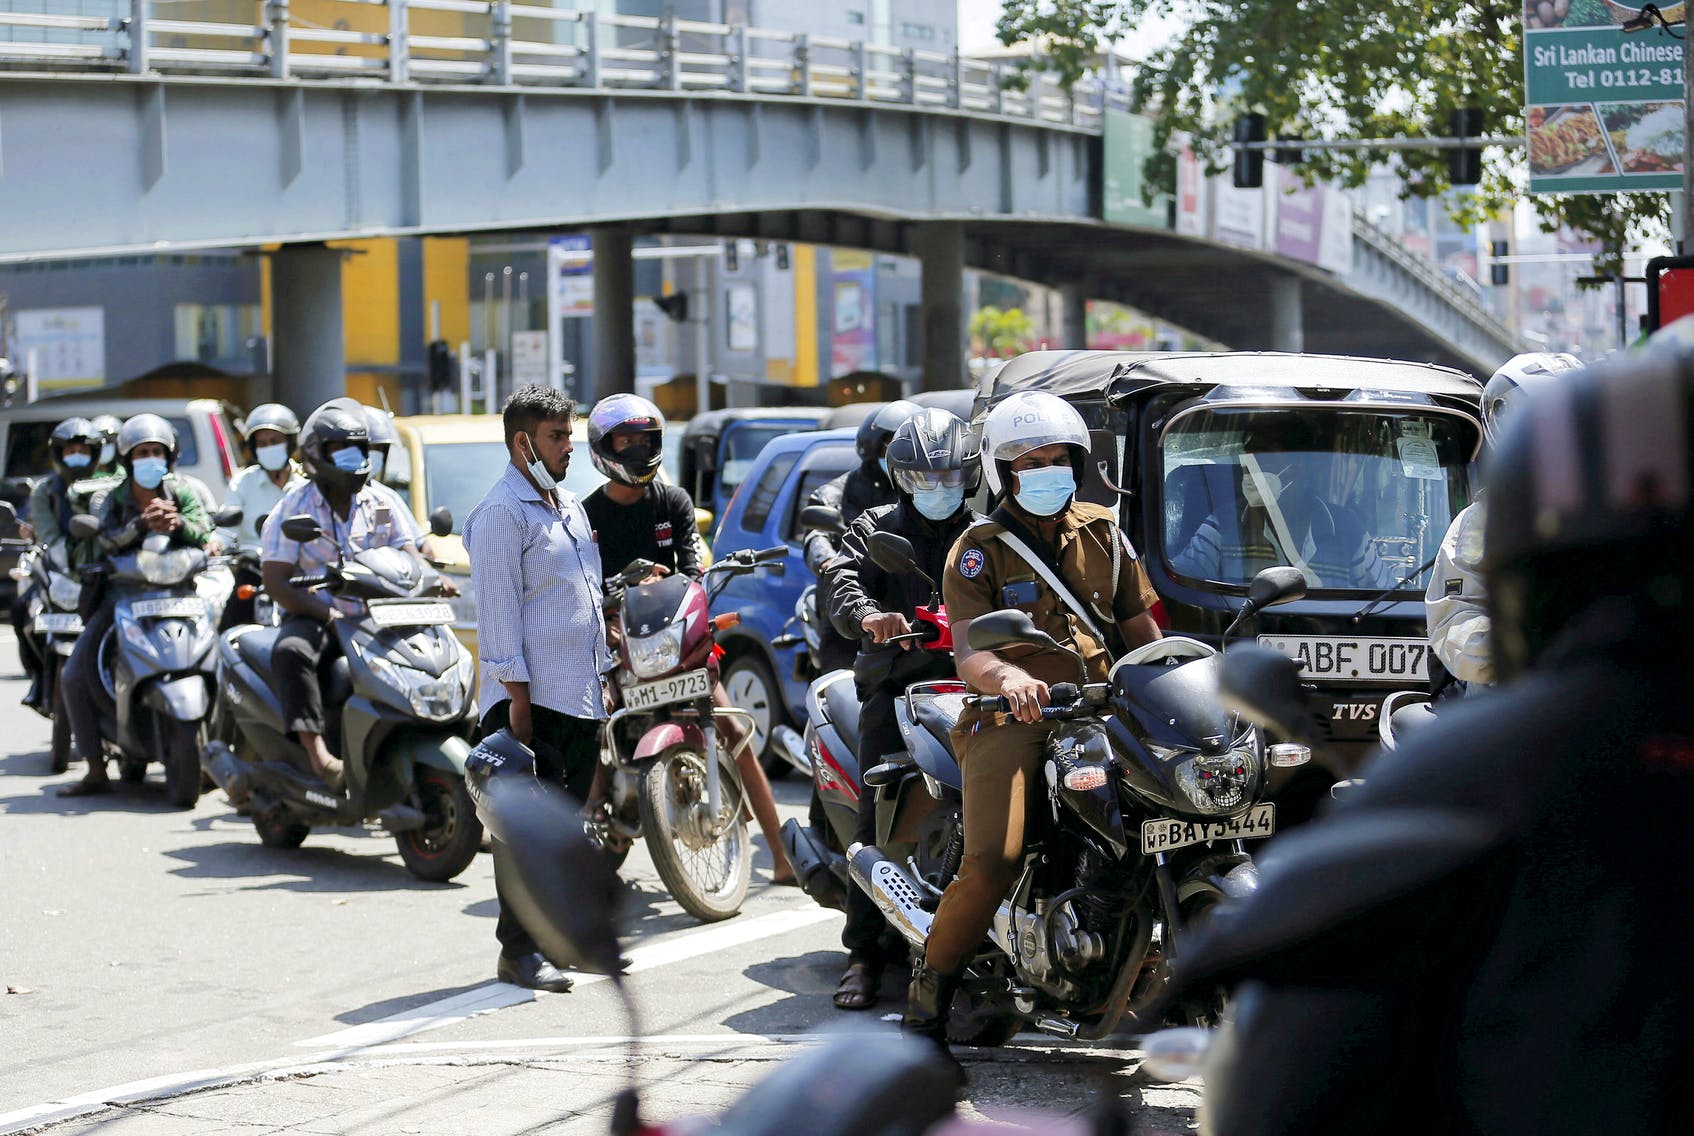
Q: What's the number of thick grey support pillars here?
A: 5